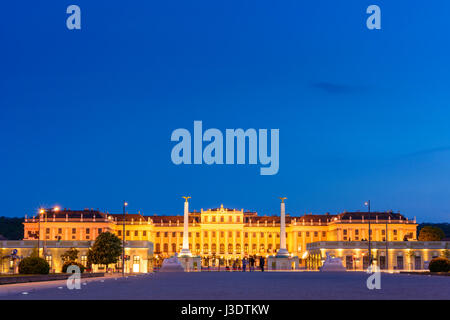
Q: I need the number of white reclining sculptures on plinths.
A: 2